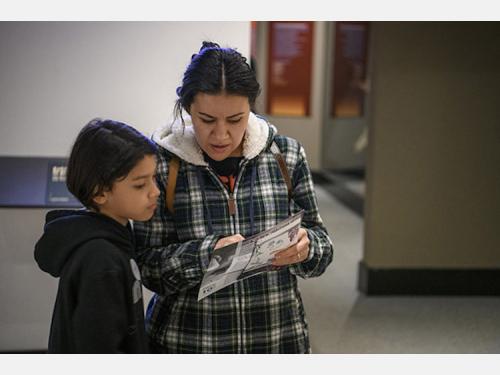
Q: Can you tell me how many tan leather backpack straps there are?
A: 2